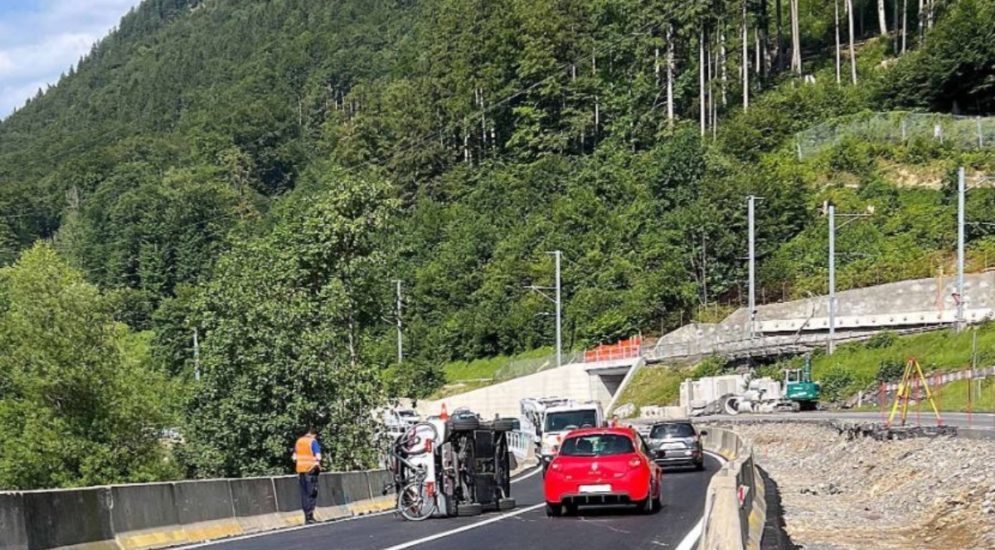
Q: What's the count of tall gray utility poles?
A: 6